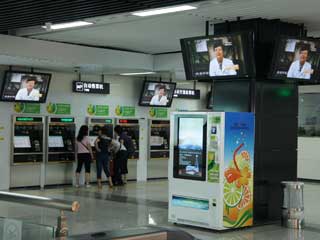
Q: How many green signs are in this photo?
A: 5